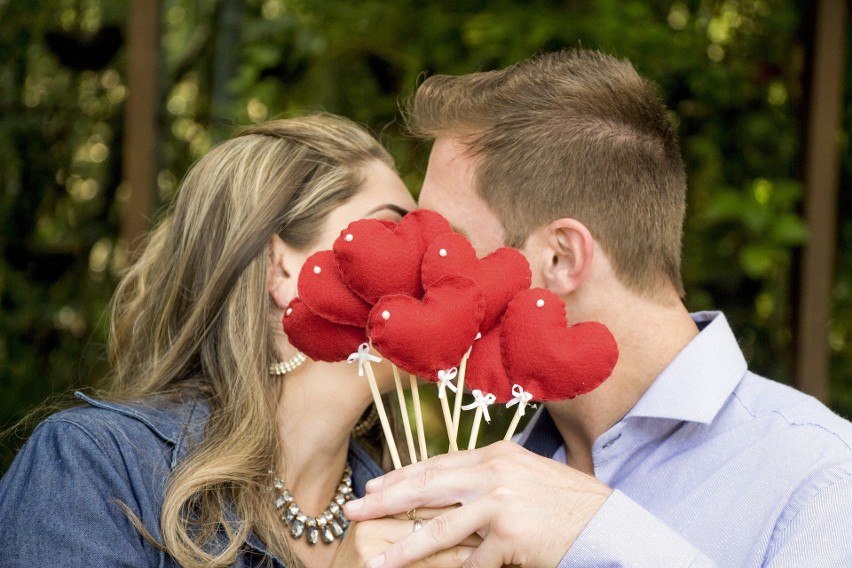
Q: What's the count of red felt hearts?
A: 7